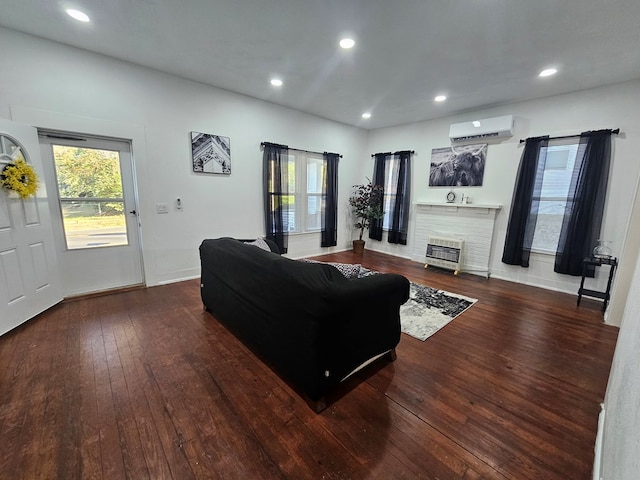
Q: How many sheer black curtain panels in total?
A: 6